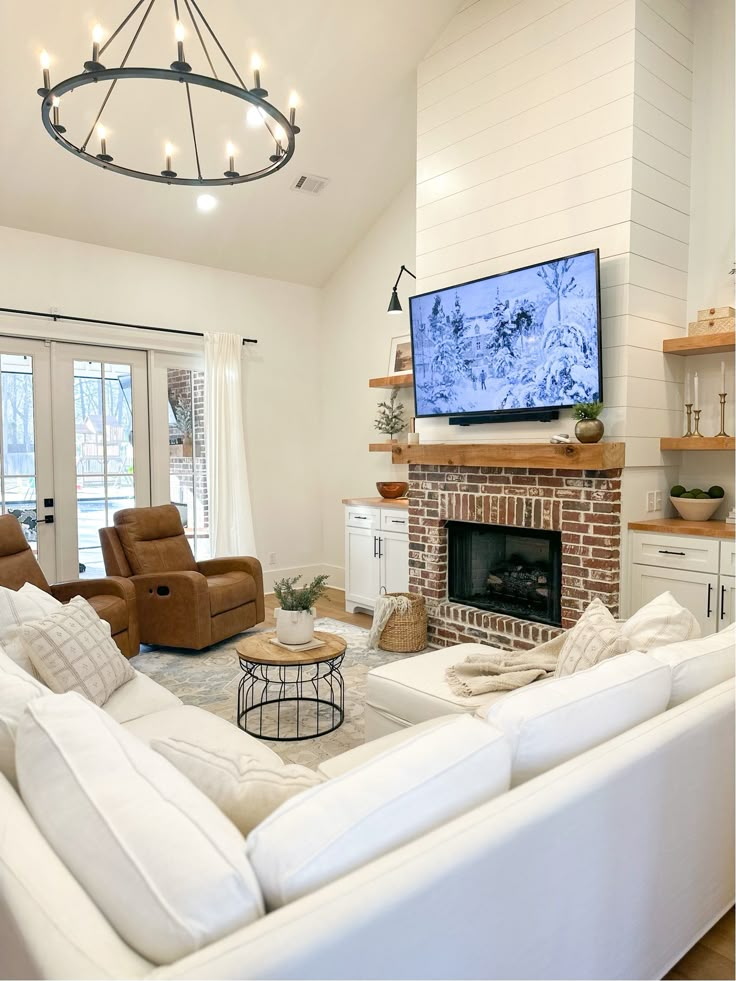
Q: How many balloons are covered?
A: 0